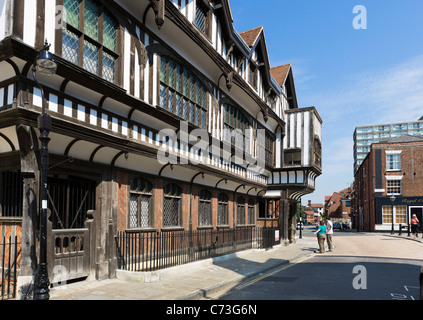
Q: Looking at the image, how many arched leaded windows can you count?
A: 6